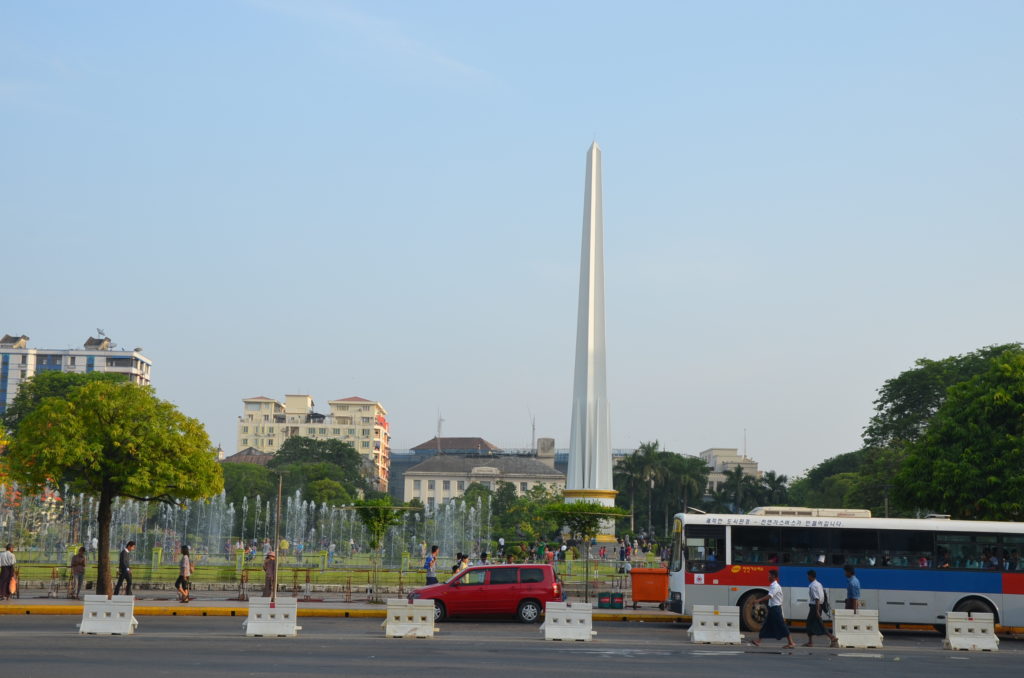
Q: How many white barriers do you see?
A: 7